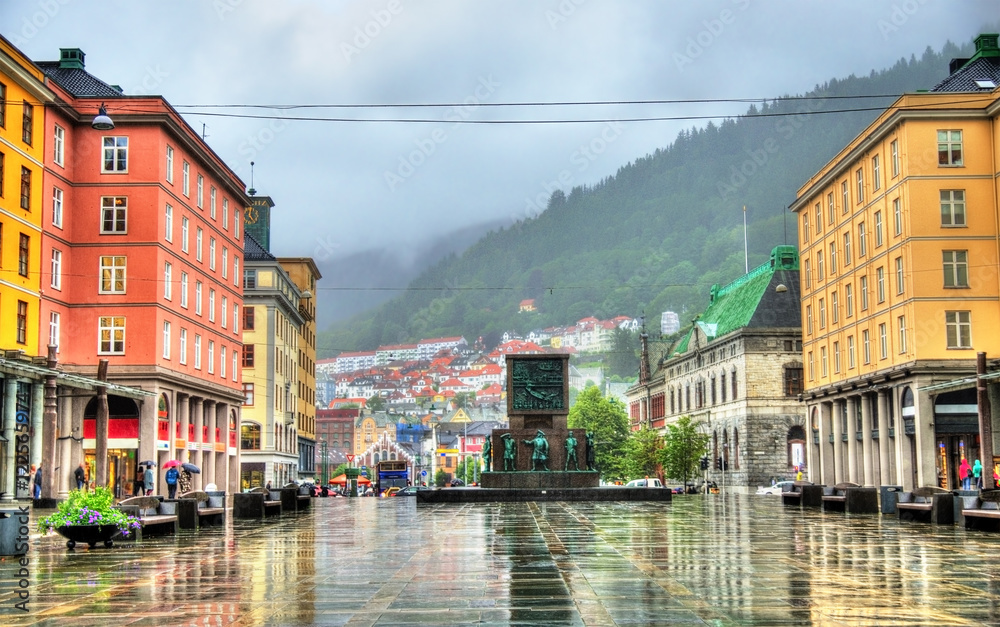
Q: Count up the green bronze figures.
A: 5